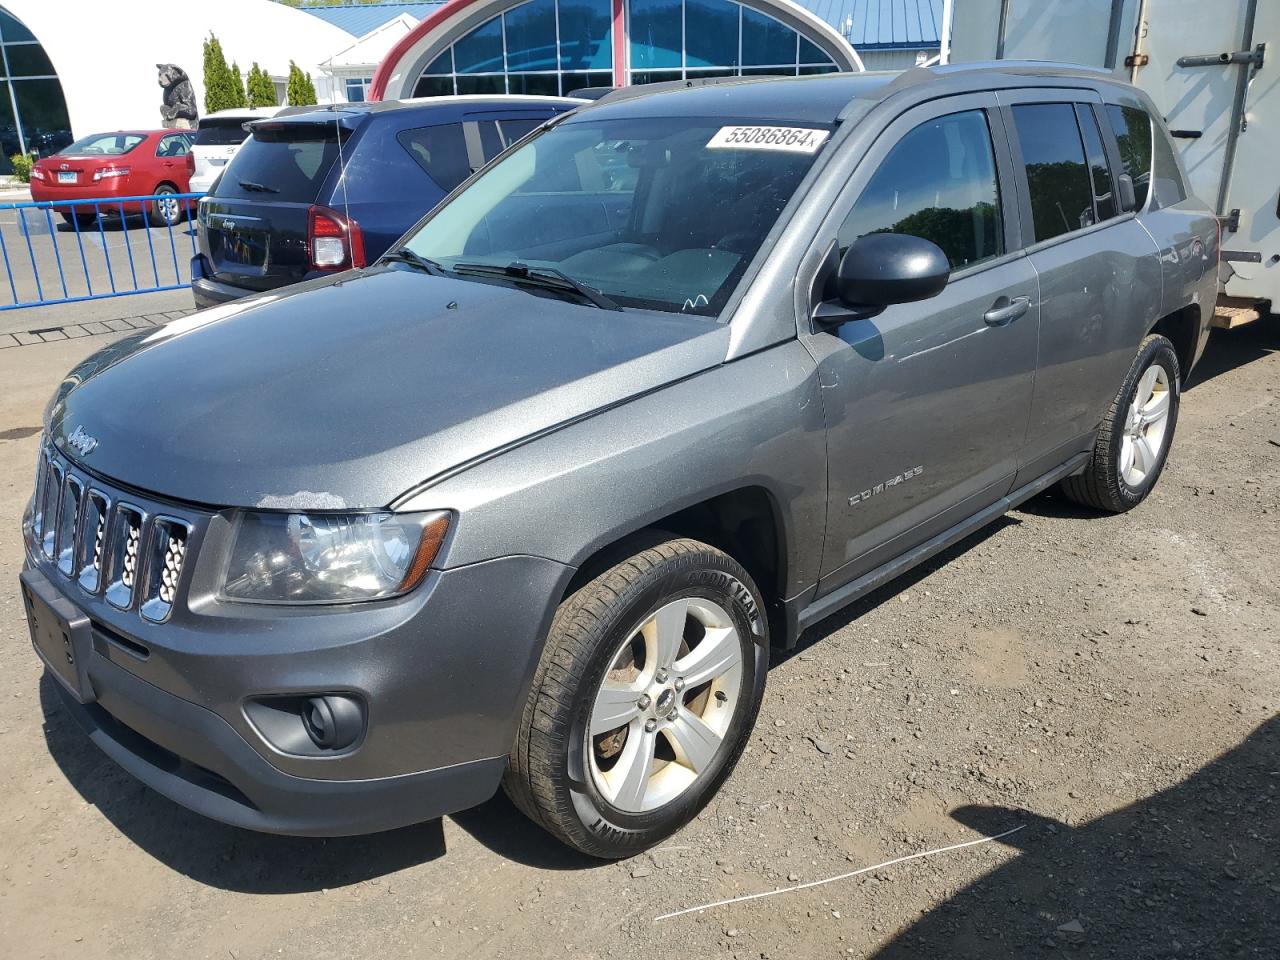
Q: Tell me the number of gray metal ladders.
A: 0